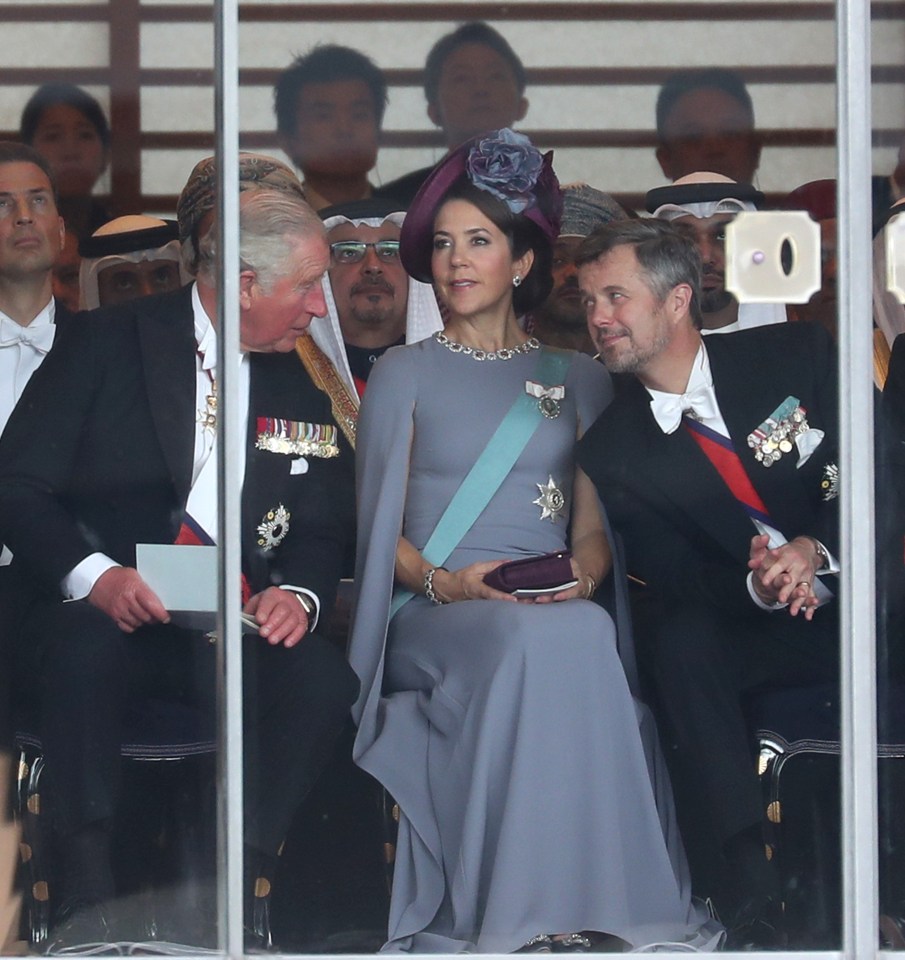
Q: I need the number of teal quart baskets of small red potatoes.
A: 0